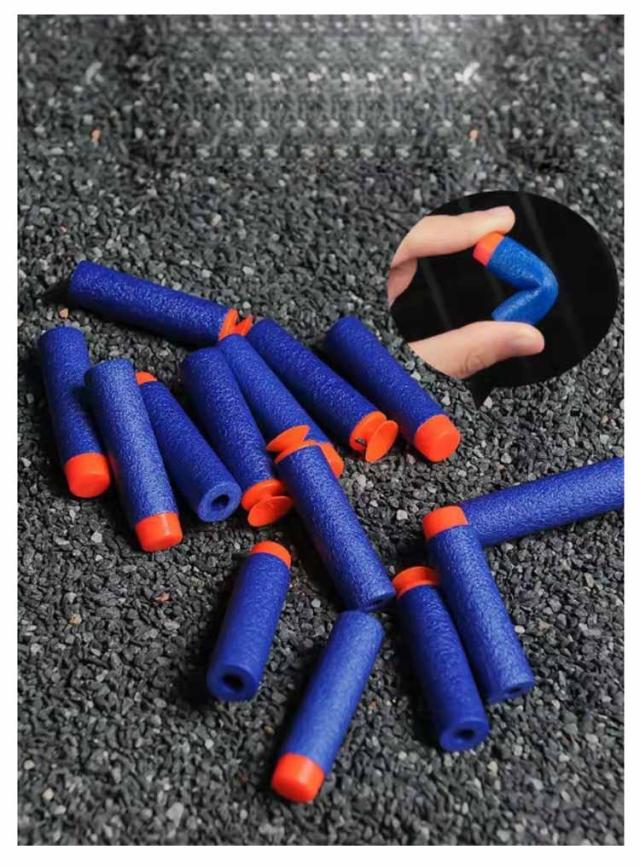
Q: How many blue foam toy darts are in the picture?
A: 15